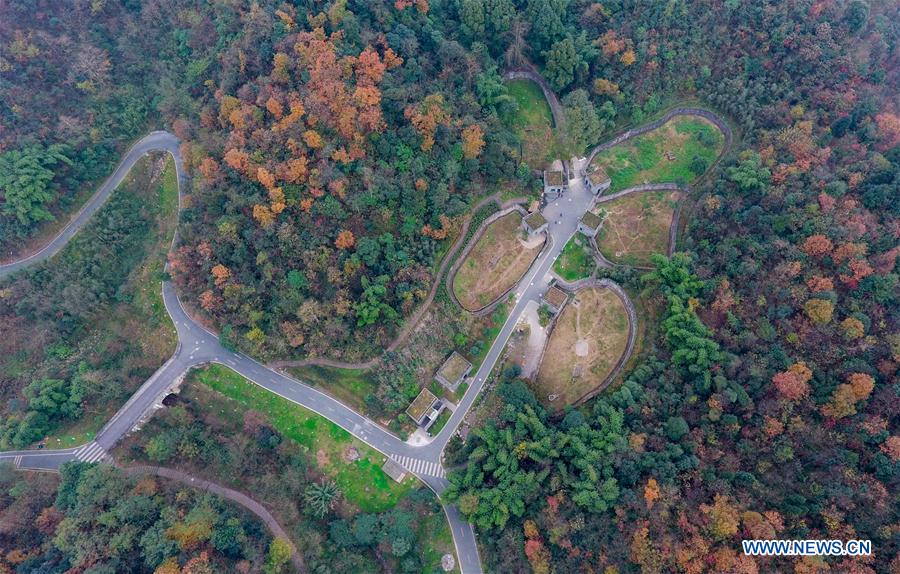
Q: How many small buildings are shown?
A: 7